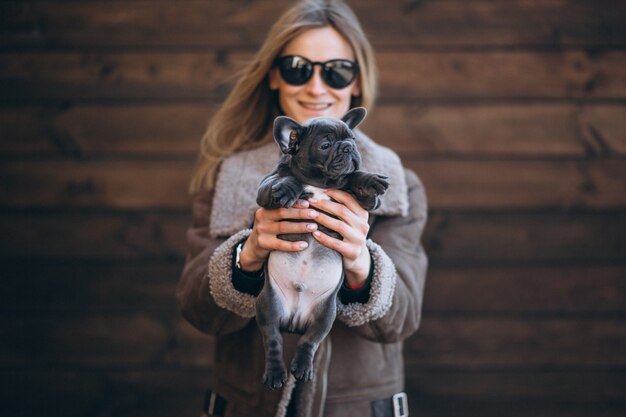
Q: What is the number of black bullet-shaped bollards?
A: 0